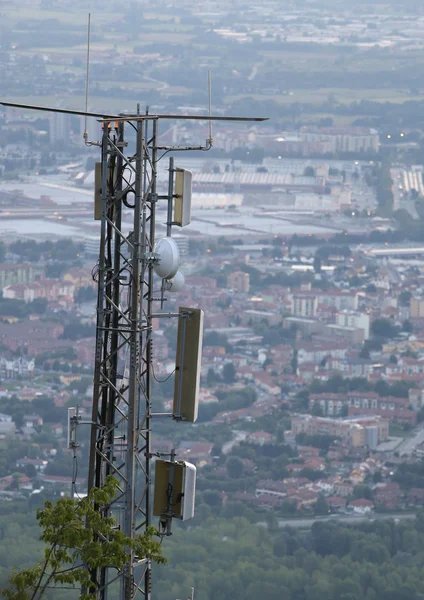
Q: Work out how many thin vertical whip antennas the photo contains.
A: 2